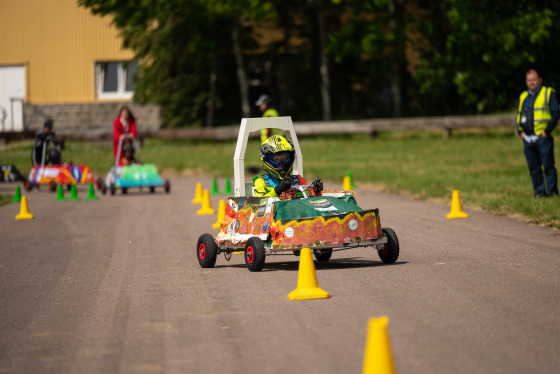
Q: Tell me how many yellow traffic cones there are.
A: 8